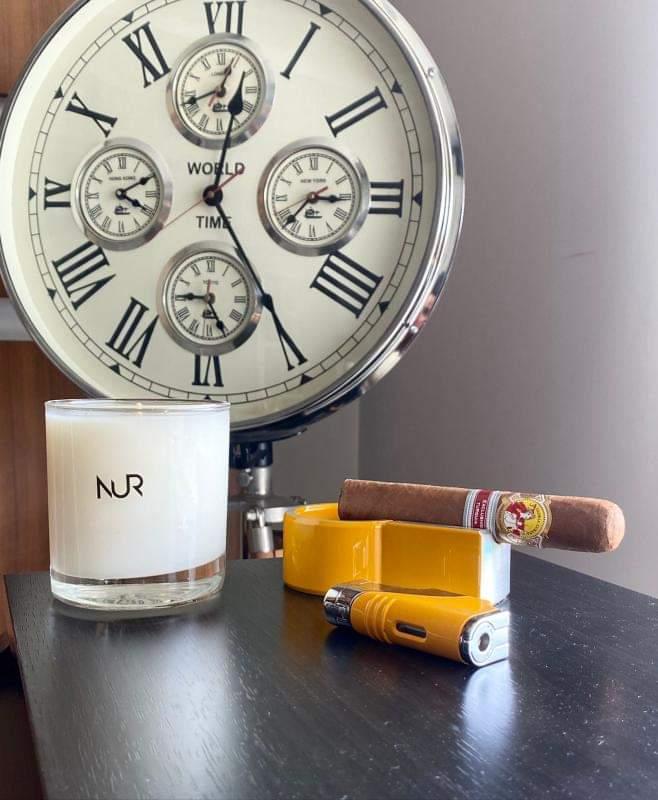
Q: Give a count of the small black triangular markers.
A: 11